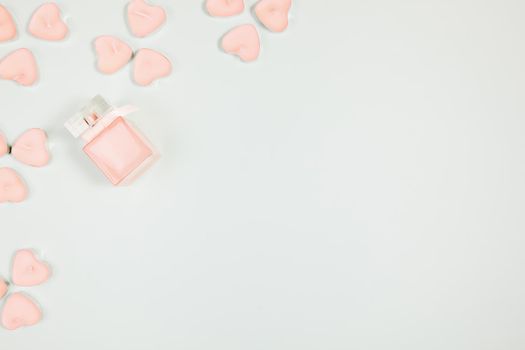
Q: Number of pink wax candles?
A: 15